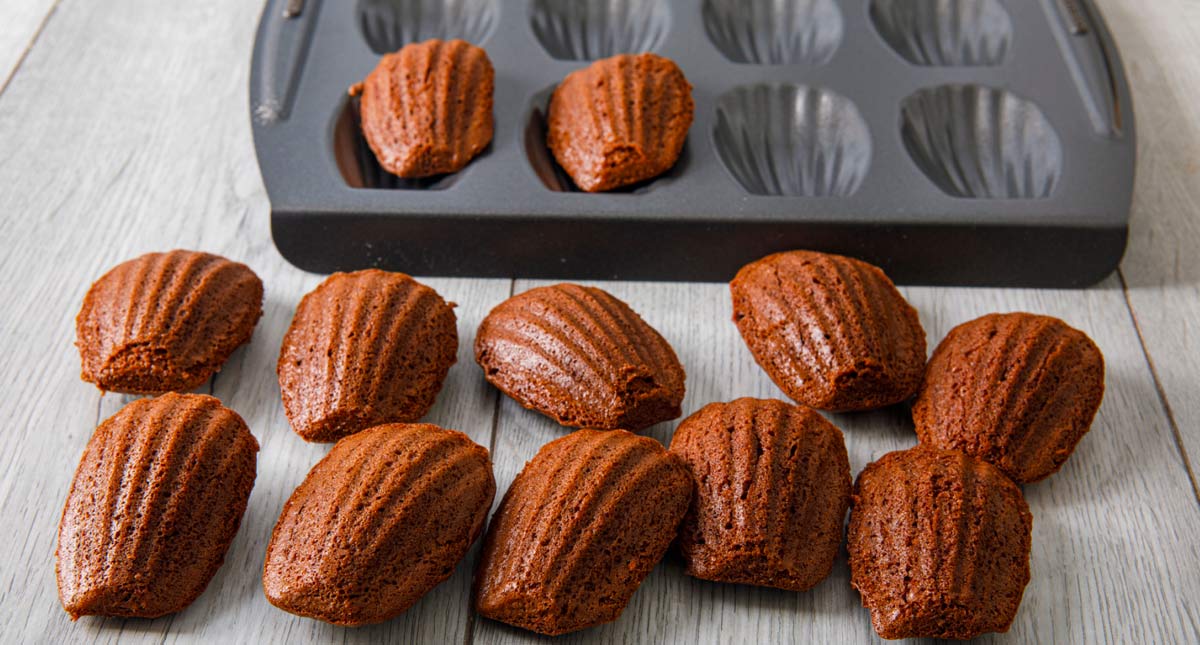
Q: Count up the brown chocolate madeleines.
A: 12